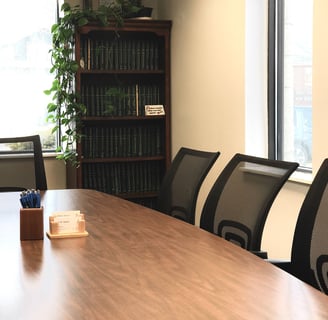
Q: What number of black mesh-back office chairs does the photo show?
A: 4